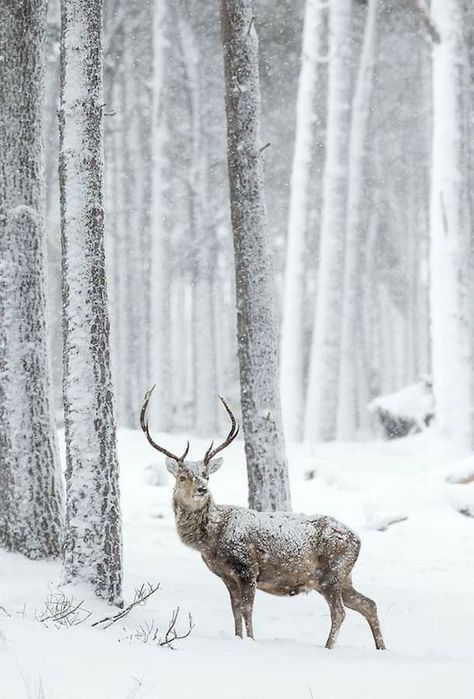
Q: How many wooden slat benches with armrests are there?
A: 0